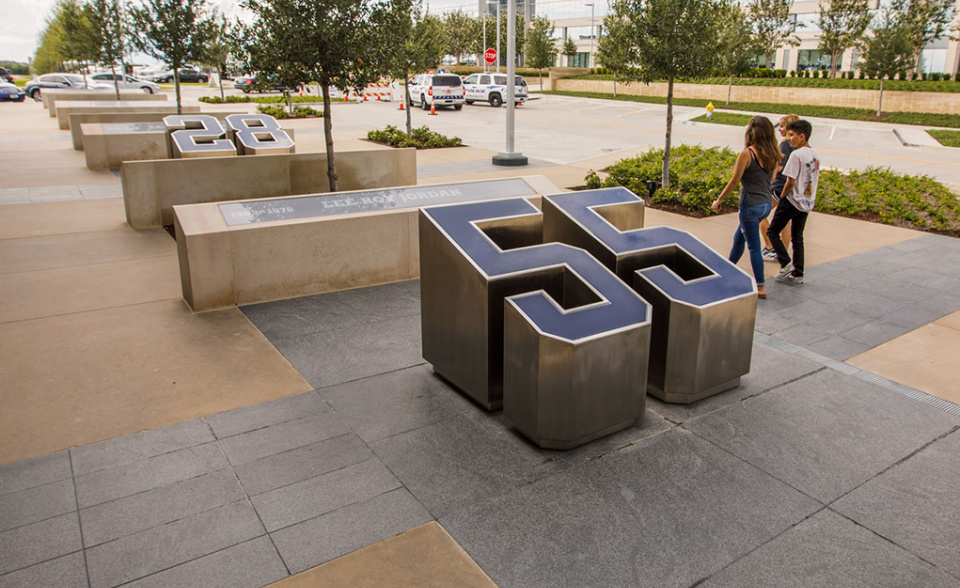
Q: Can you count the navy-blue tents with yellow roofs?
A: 0